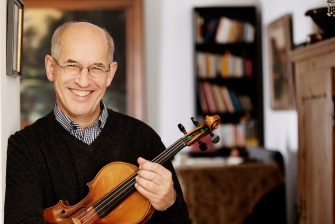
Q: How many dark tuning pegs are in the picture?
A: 4